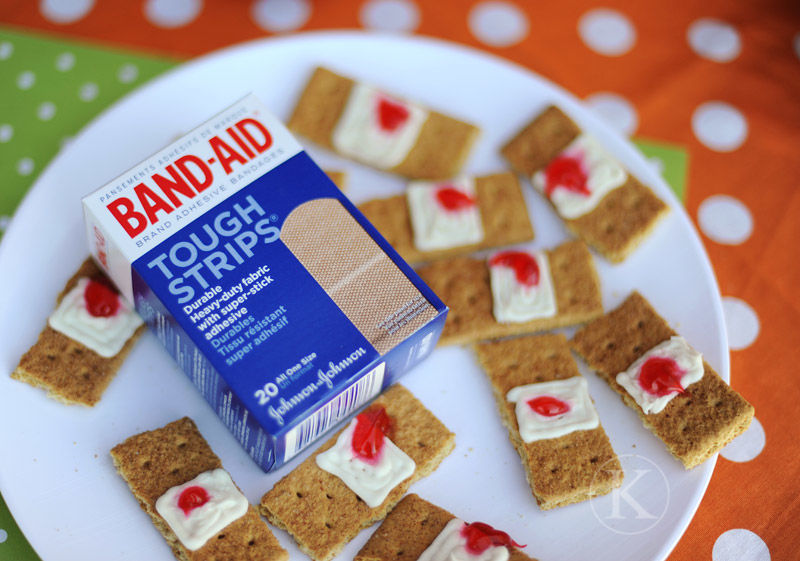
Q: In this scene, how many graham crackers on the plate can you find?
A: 11